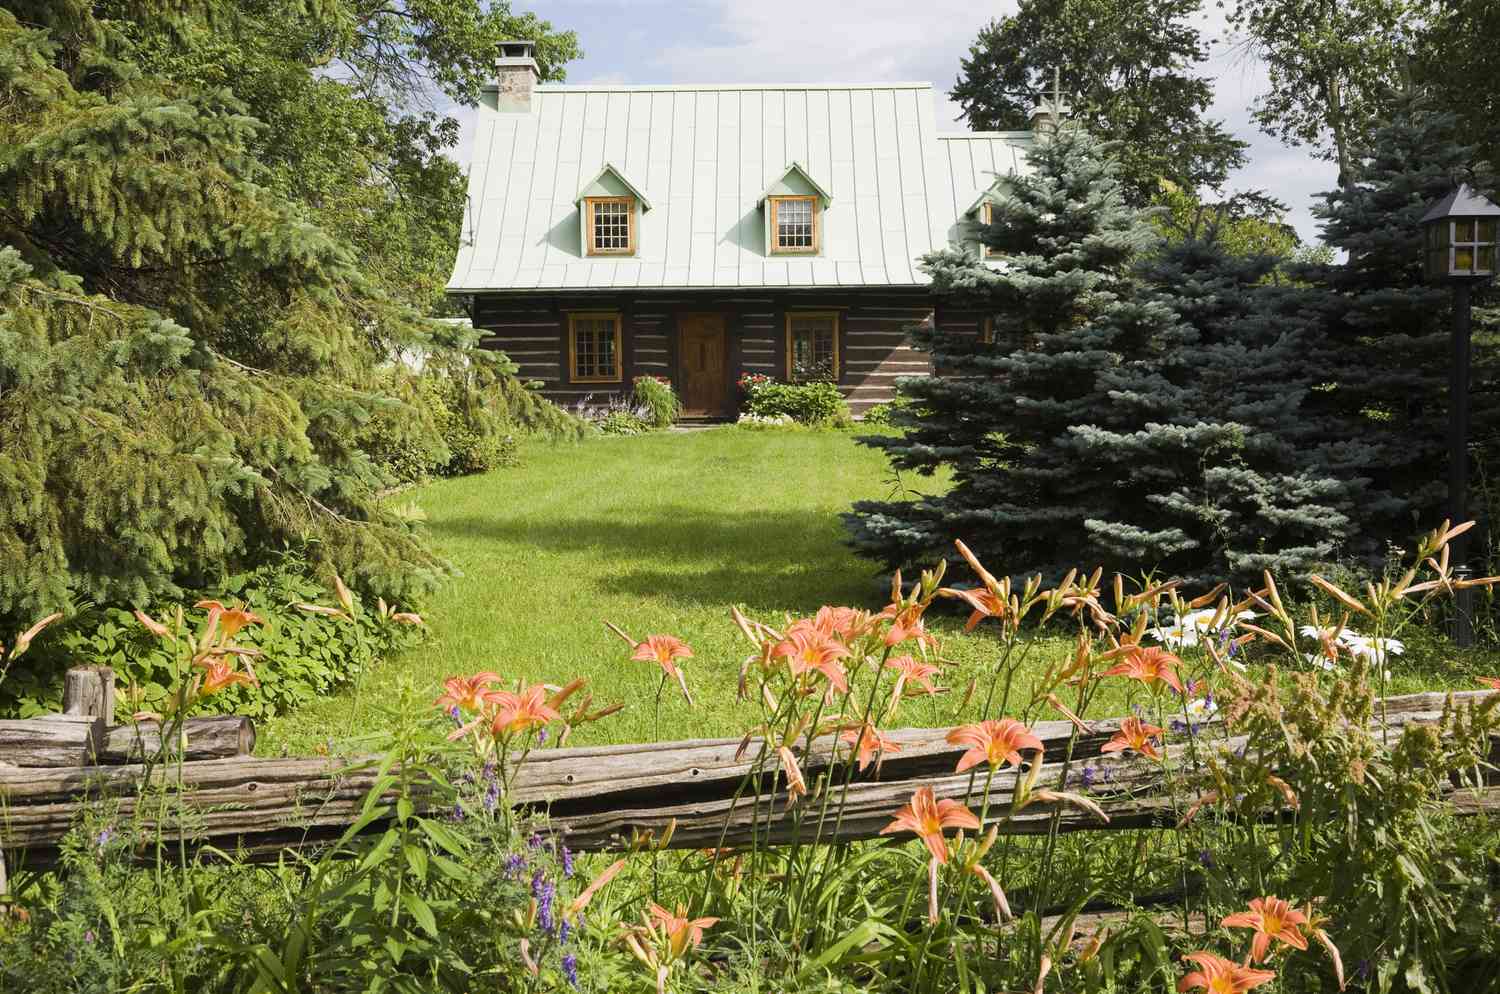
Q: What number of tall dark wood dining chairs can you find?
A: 0